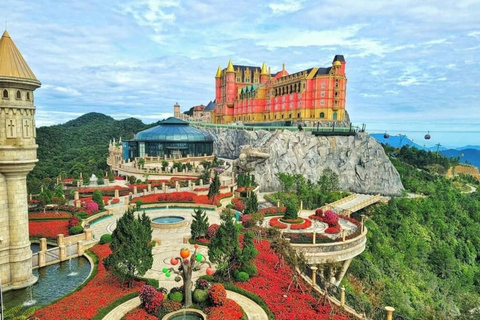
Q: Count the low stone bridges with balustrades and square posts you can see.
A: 1